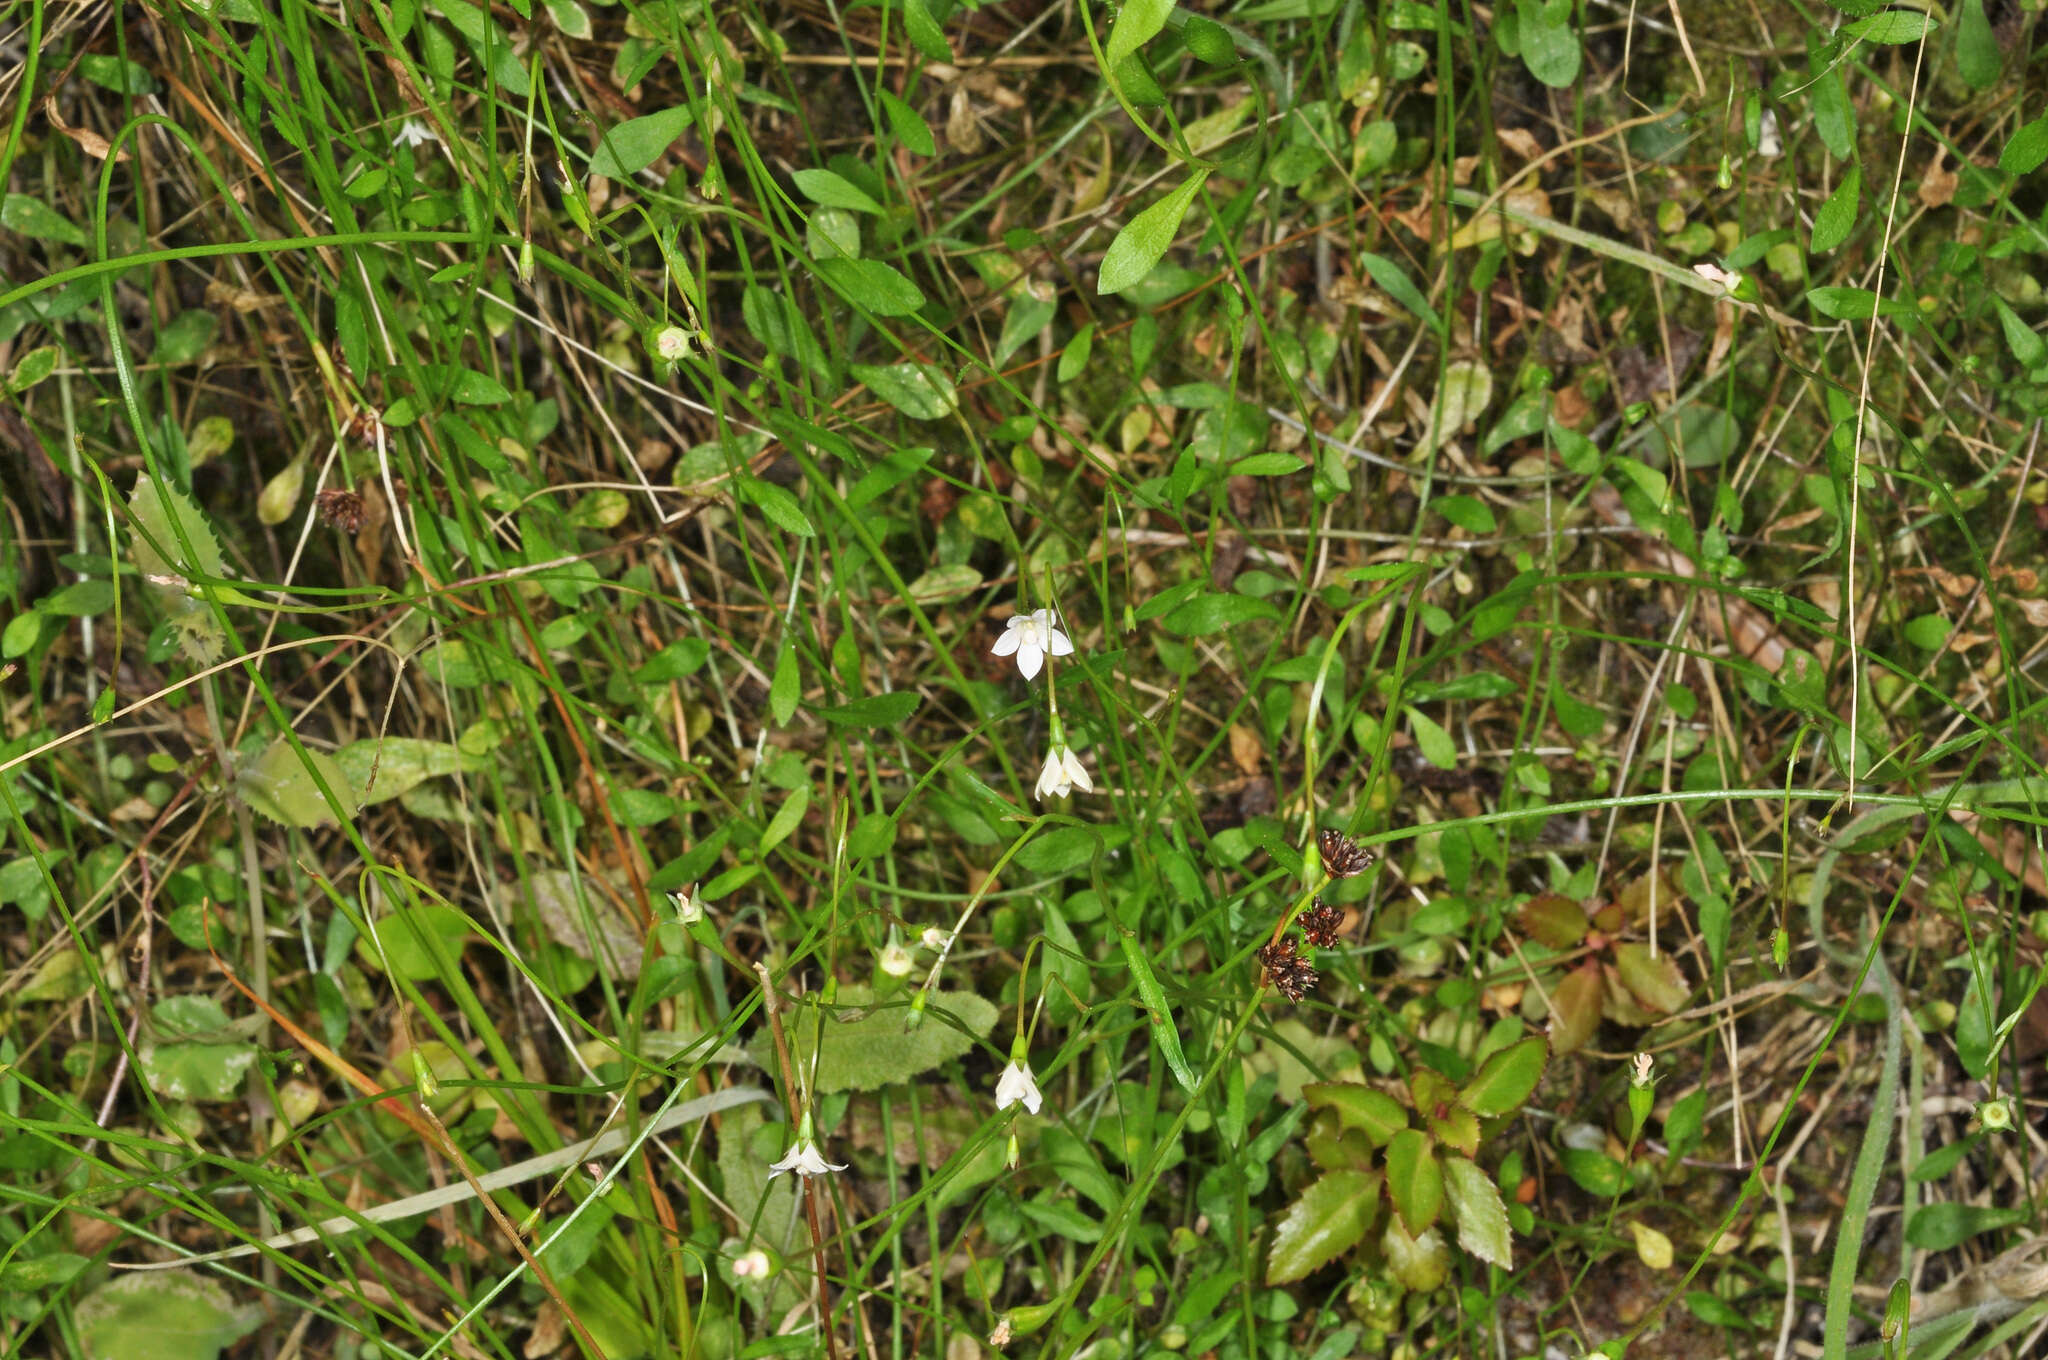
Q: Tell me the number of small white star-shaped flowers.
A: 5